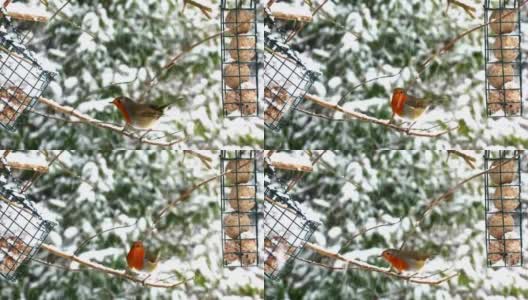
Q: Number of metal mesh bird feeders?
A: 8